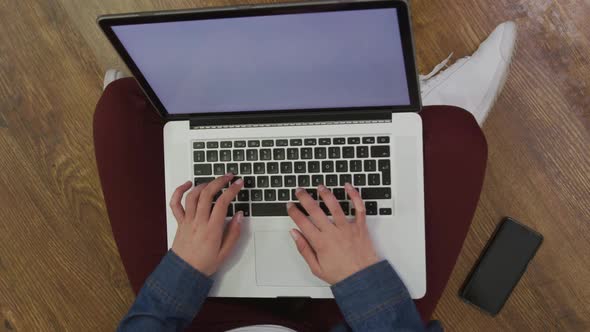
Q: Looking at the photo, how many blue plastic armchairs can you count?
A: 0